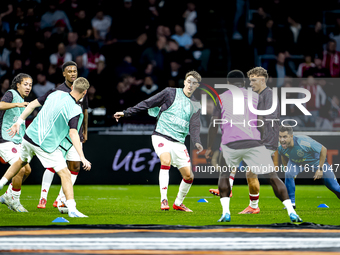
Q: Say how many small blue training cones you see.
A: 3